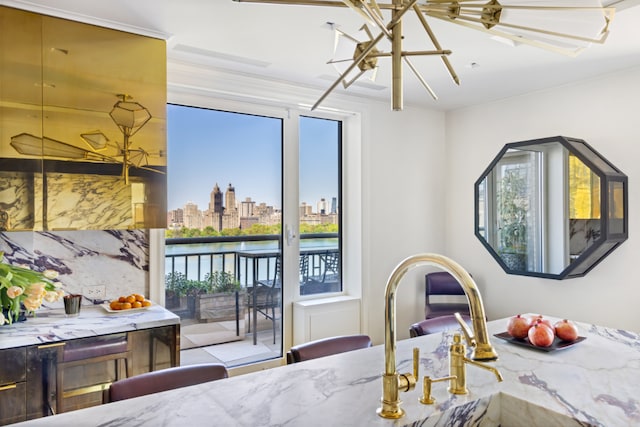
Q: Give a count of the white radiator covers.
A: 1